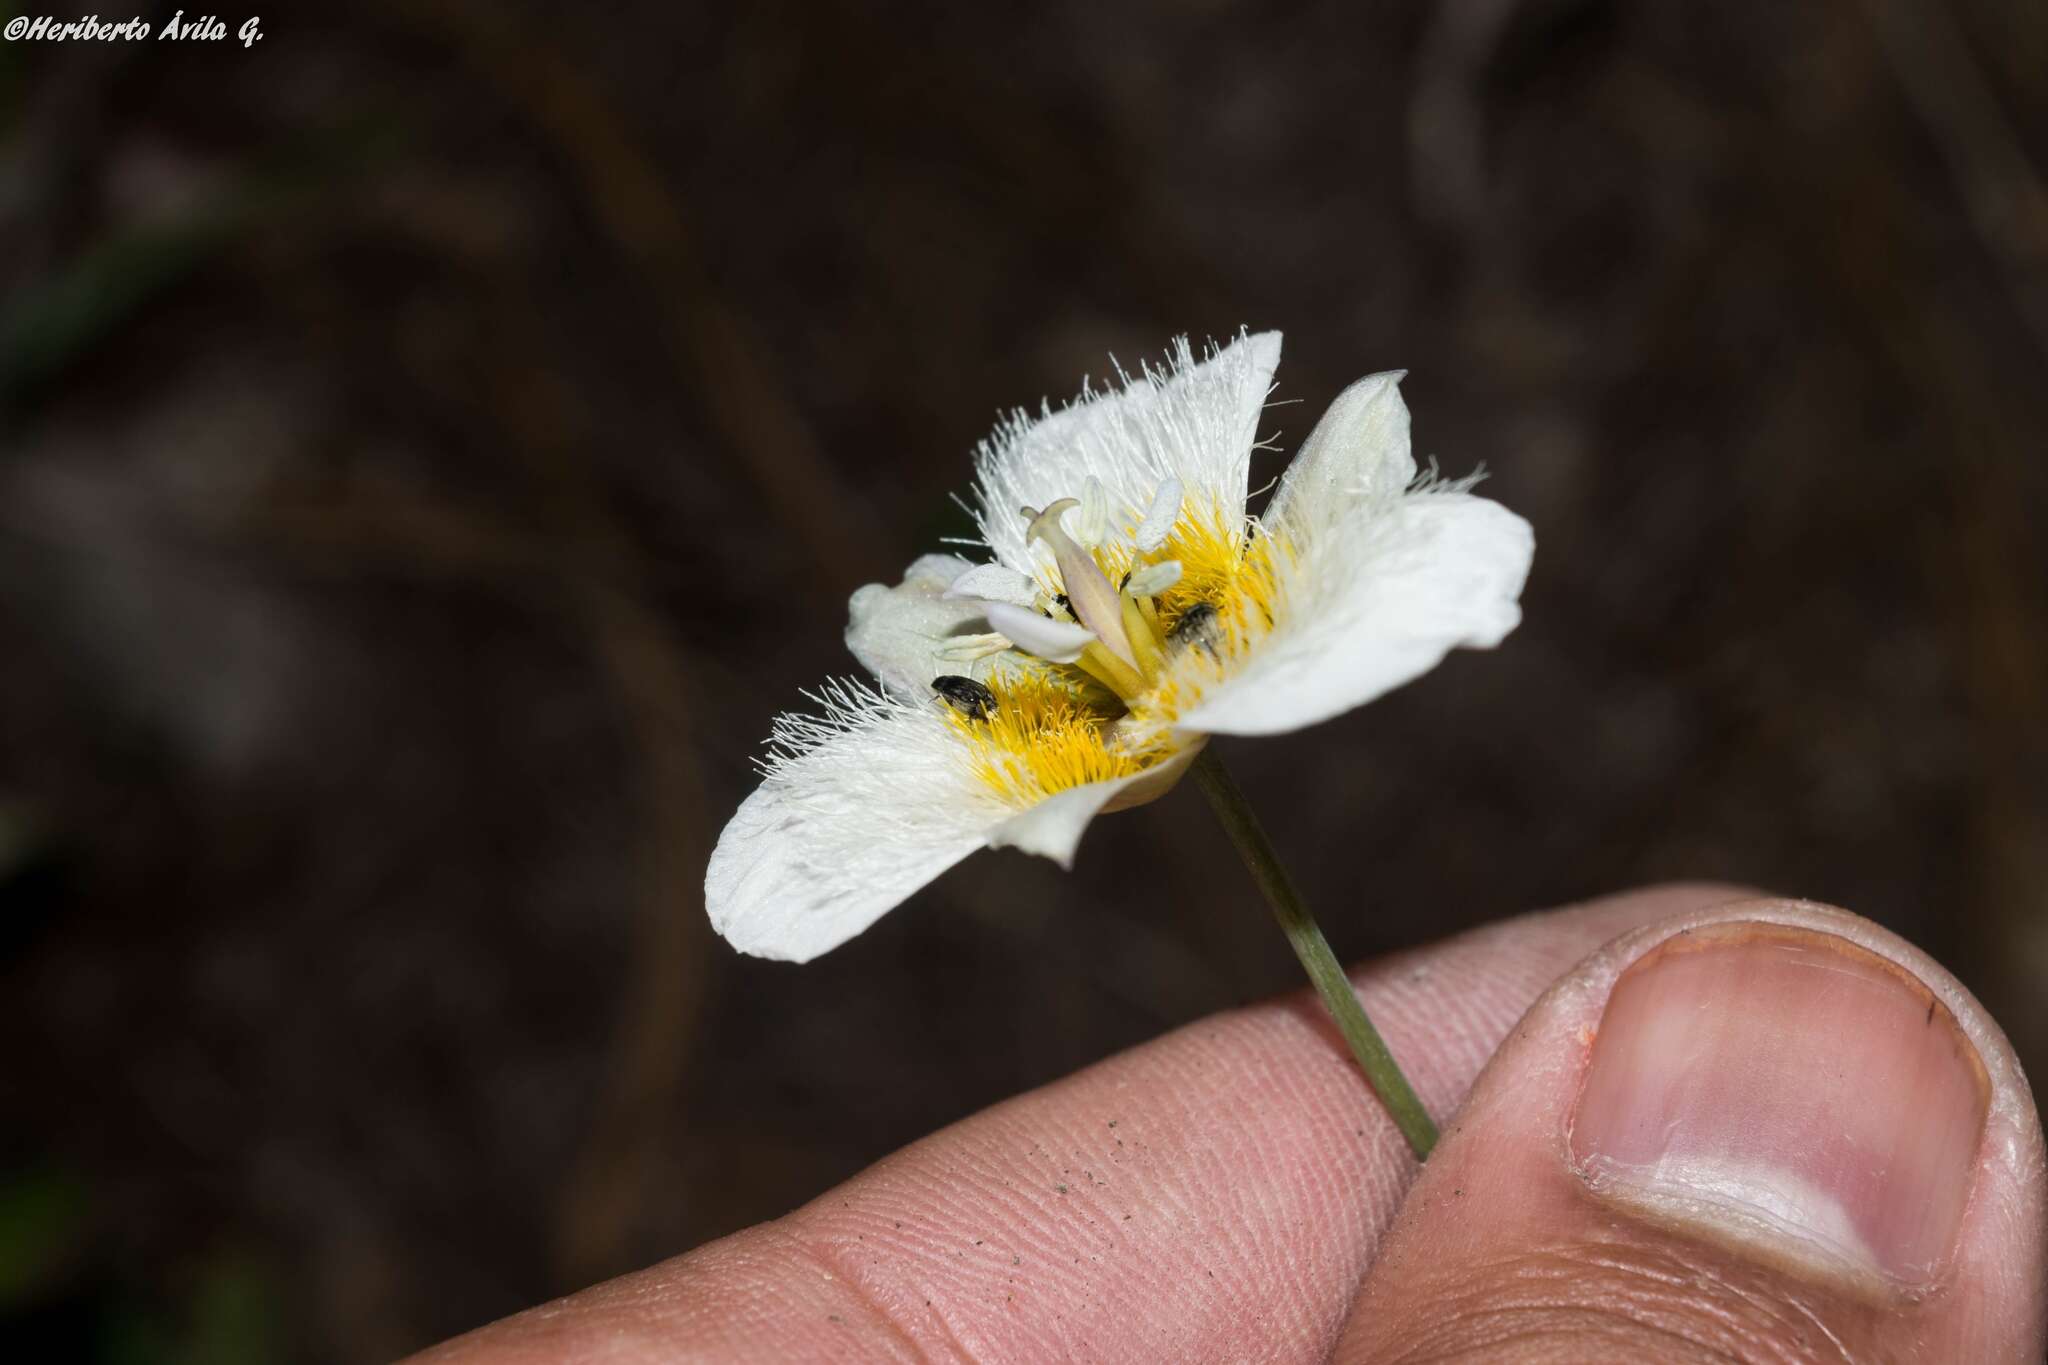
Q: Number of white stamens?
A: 6